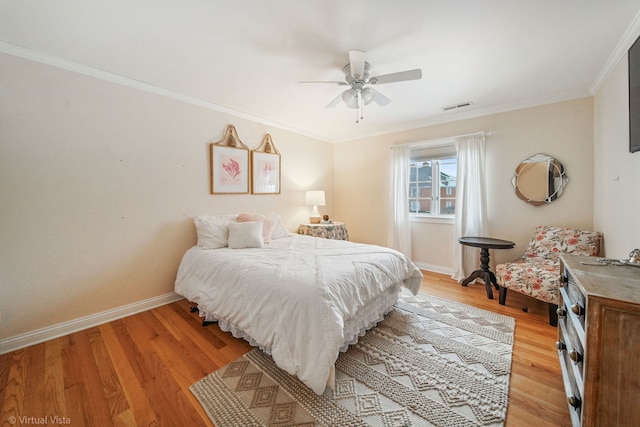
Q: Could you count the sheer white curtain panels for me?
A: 2